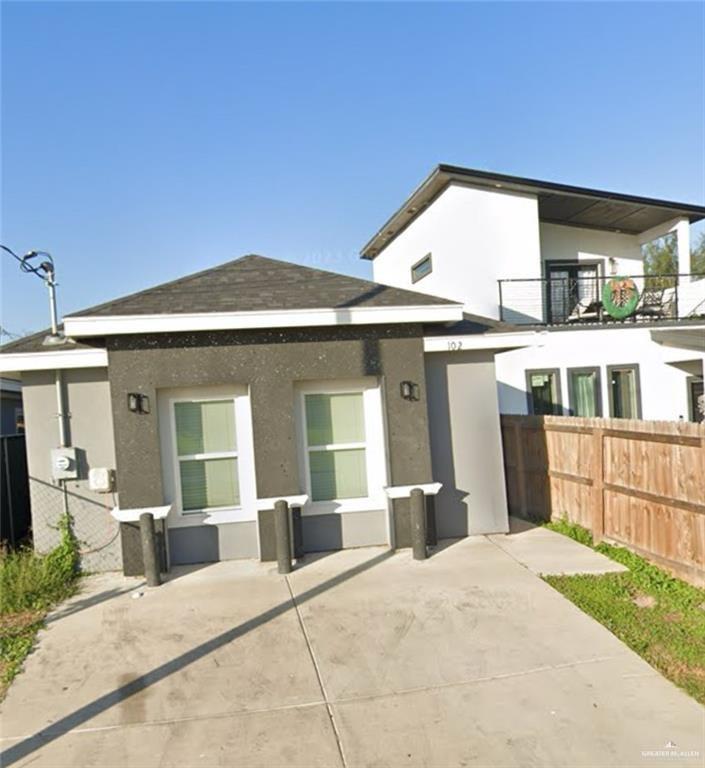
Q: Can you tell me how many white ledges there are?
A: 3